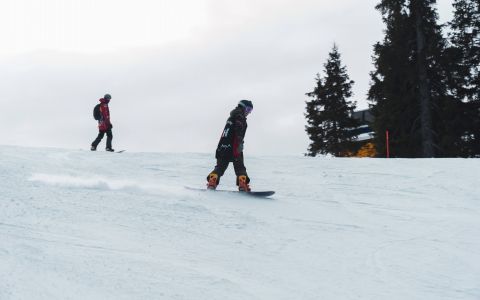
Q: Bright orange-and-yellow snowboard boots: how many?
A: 2